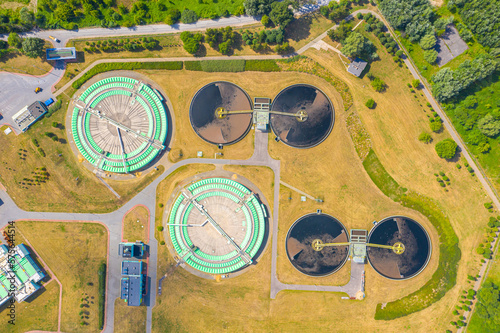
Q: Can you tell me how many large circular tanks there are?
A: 6